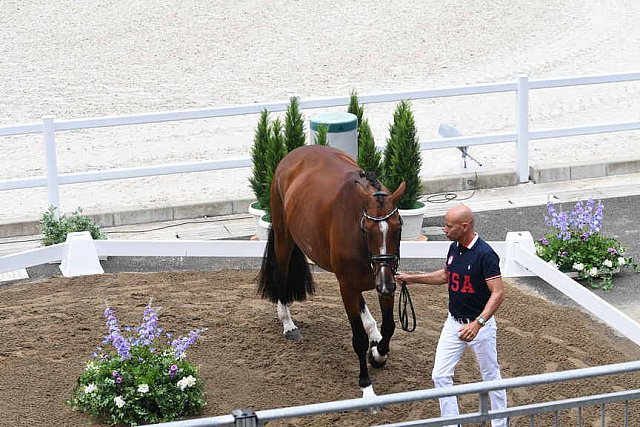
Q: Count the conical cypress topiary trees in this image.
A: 7